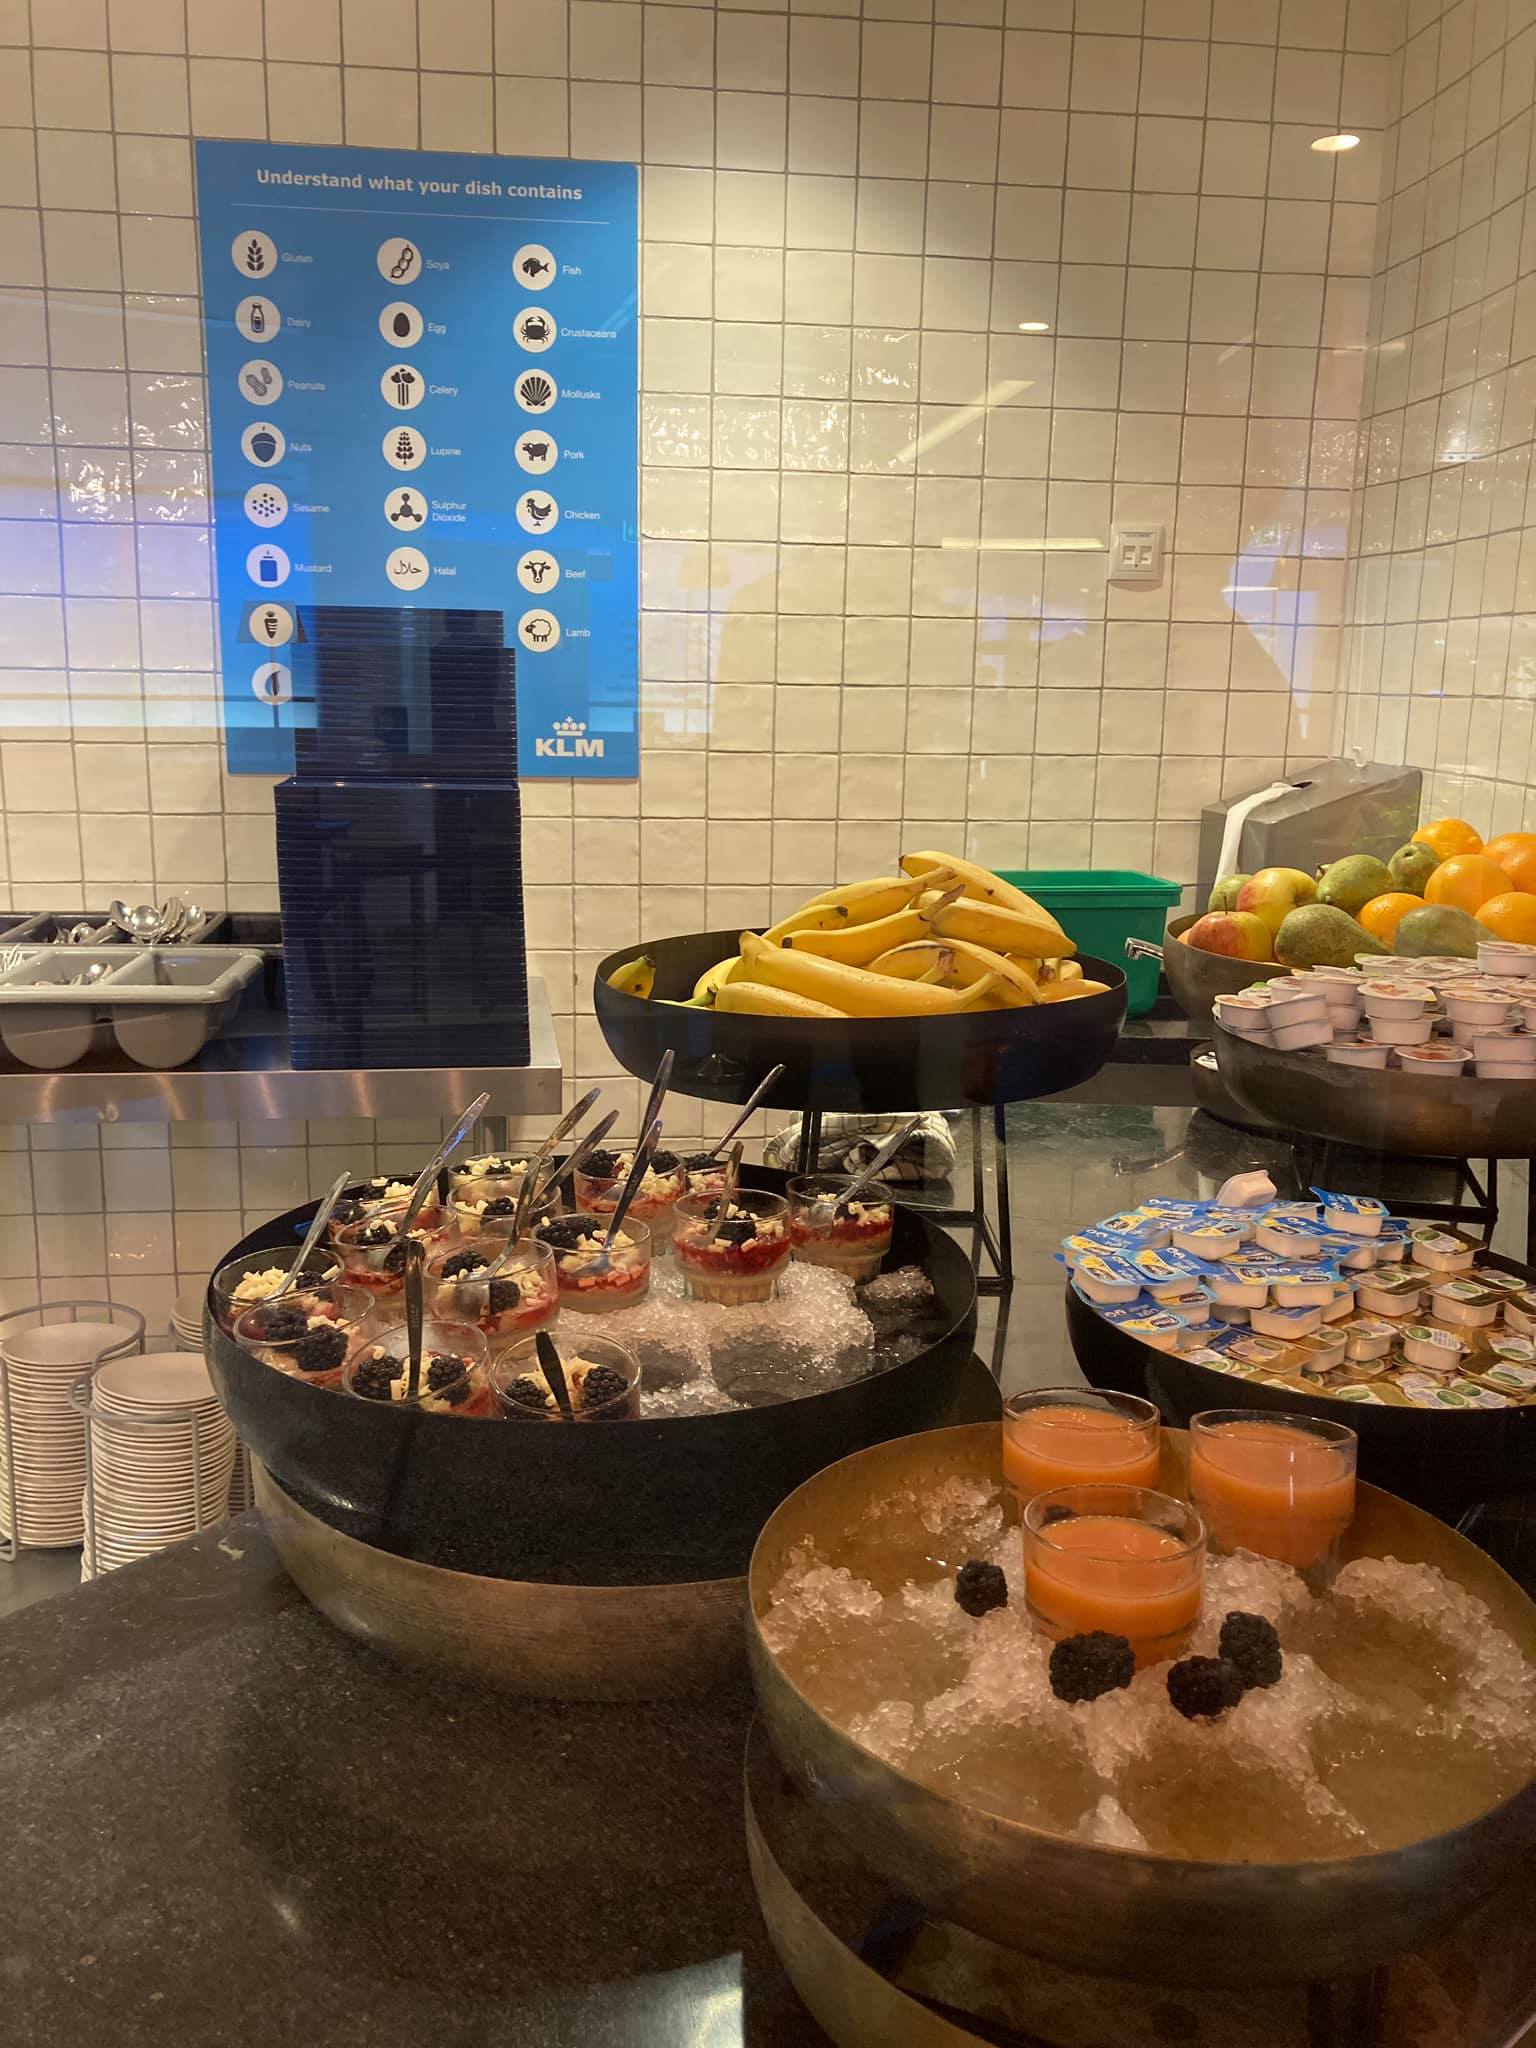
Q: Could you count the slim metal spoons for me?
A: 13